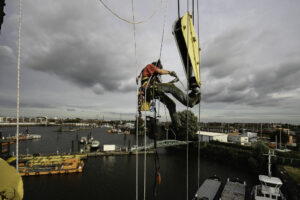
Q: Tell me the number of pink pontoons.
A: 0